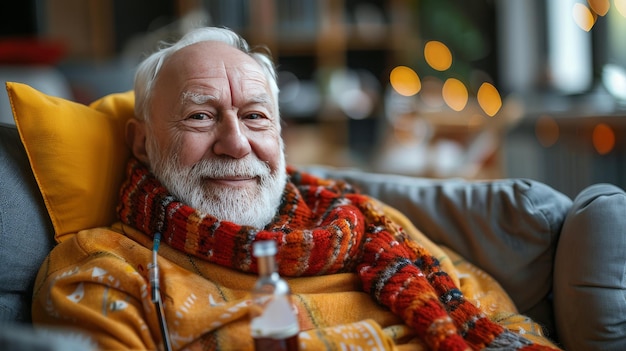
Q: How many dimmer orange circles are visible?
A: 2